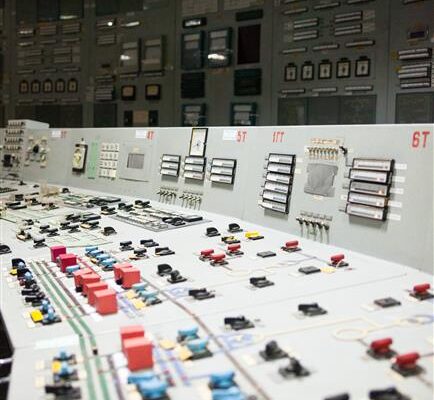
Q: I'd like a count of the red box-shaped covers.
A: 10